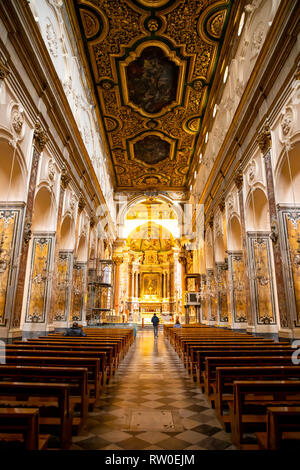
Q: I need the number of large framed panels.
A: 2